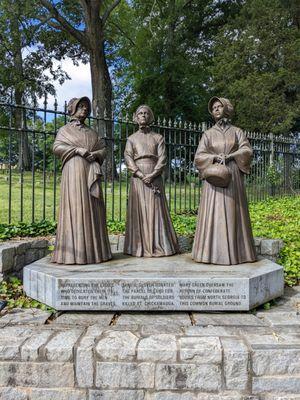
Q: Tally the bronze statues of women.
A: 3